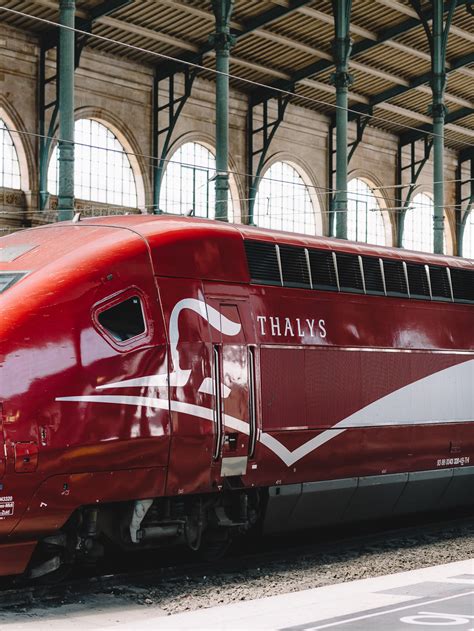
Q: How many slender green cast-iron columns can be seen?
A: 4